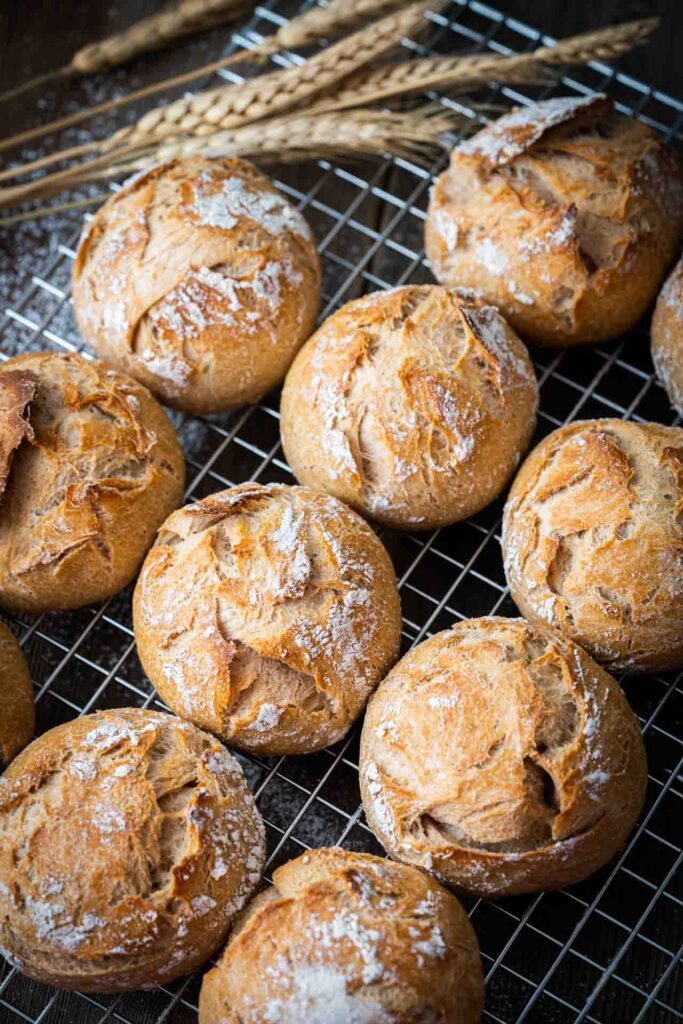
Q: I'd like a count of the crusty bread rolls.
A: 11